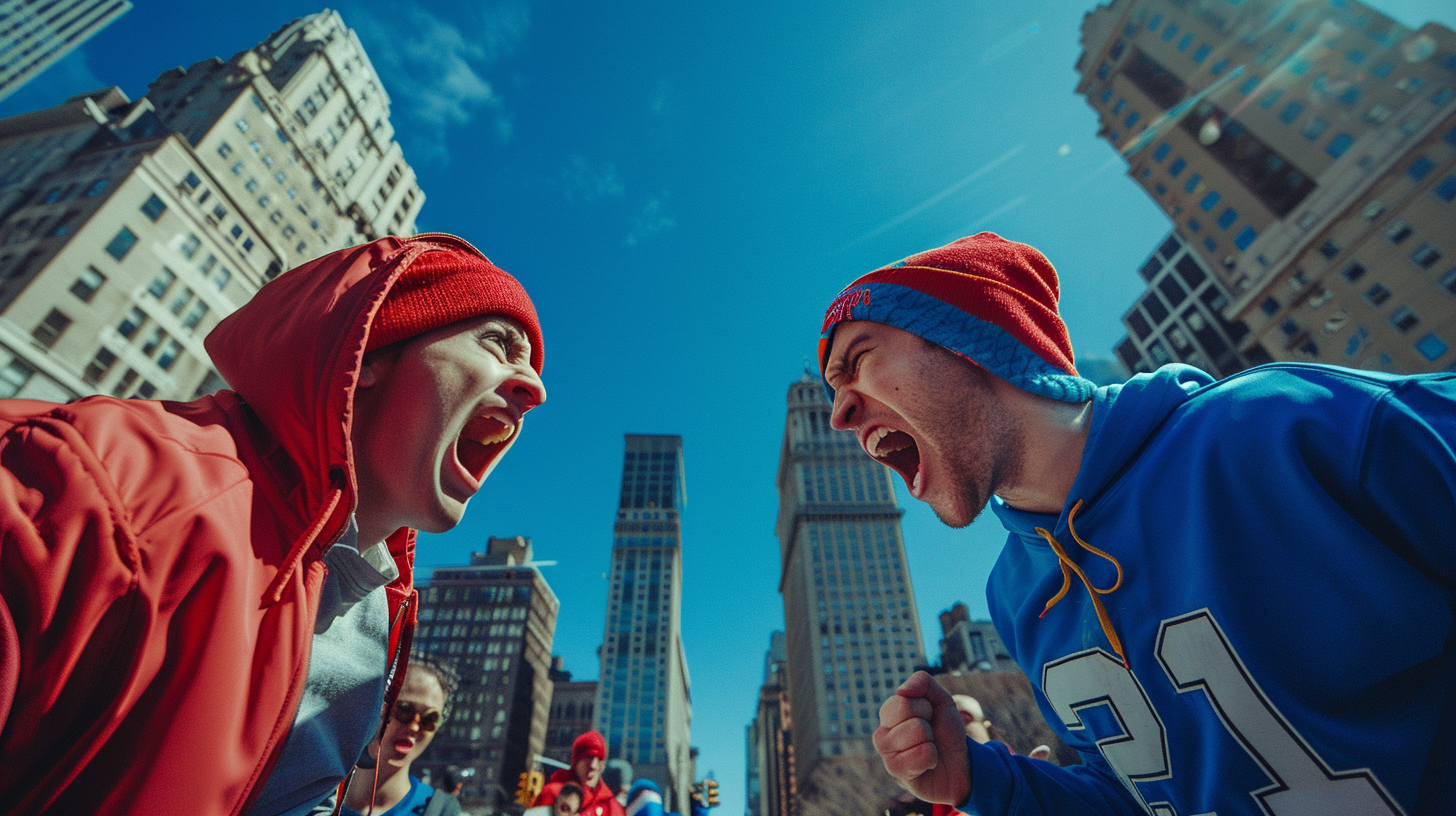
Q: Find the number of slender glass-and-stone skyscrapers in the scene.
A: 2